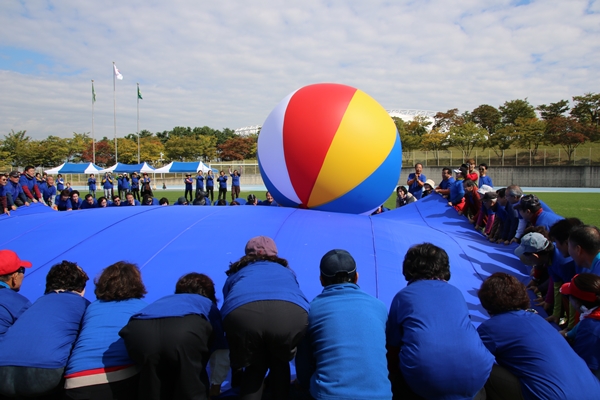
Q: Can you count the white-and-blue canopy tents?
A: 3